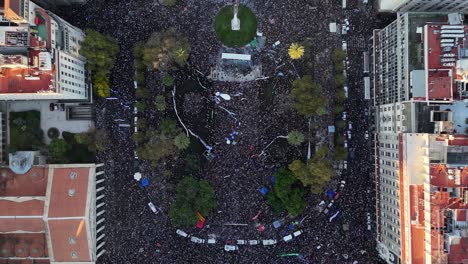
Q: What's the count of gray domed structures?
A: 1